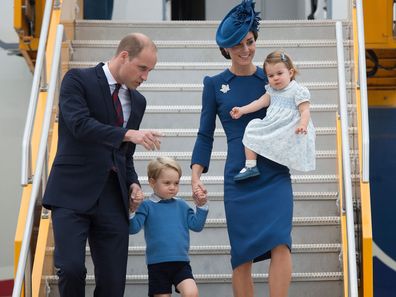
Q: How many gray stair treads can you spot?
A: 12